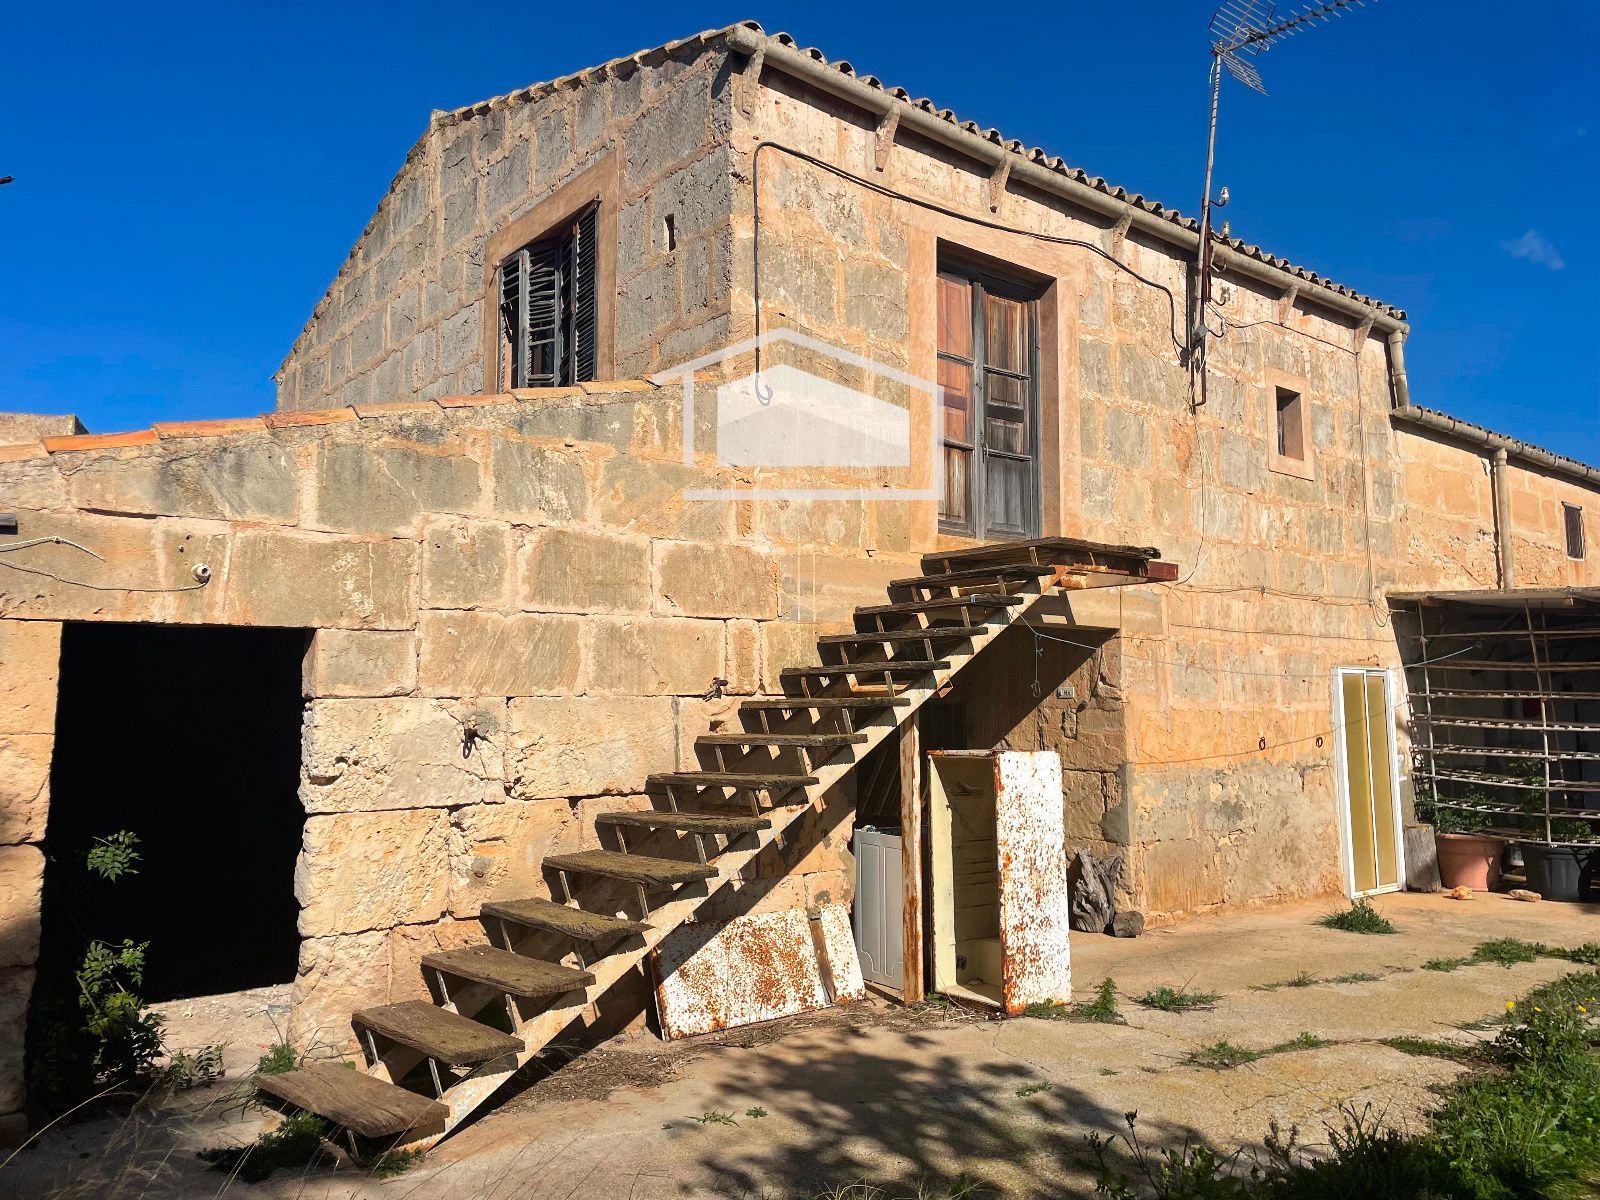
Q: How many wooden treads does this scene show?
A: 14